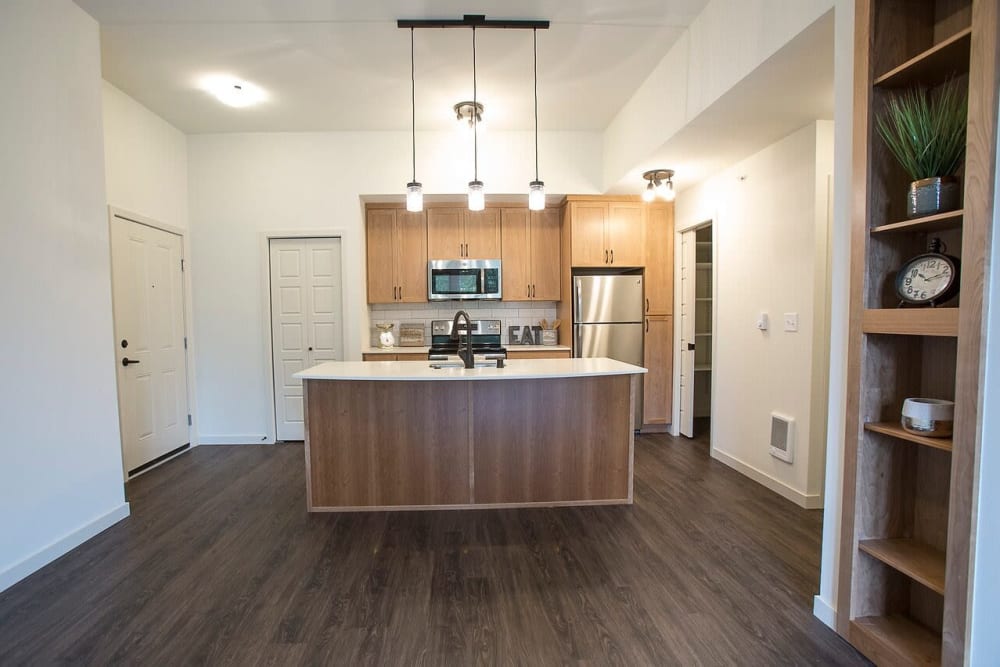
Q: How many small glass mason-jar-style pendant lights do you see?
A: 3